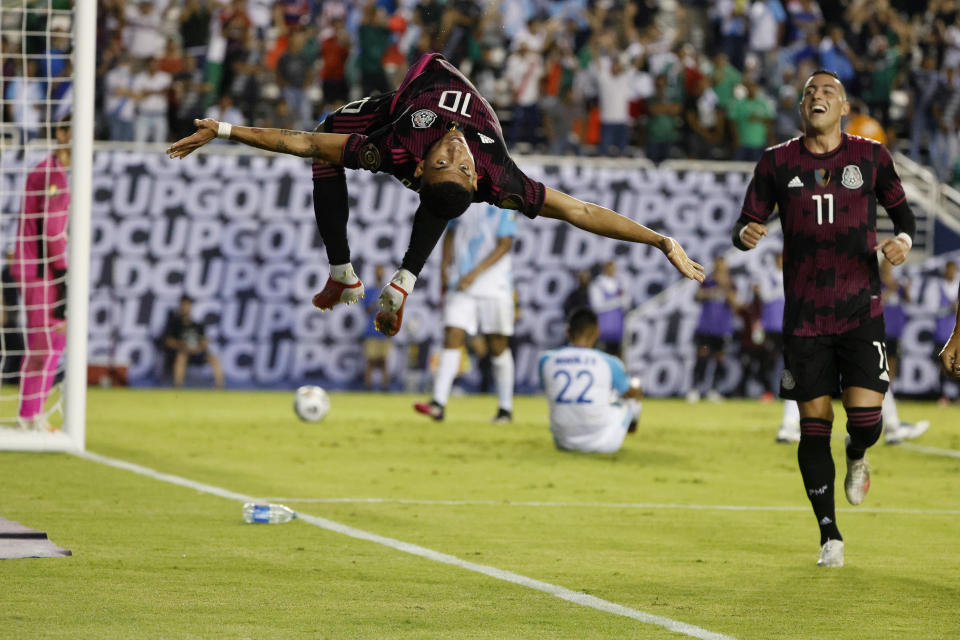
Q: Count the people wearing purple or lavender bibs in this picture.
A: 5